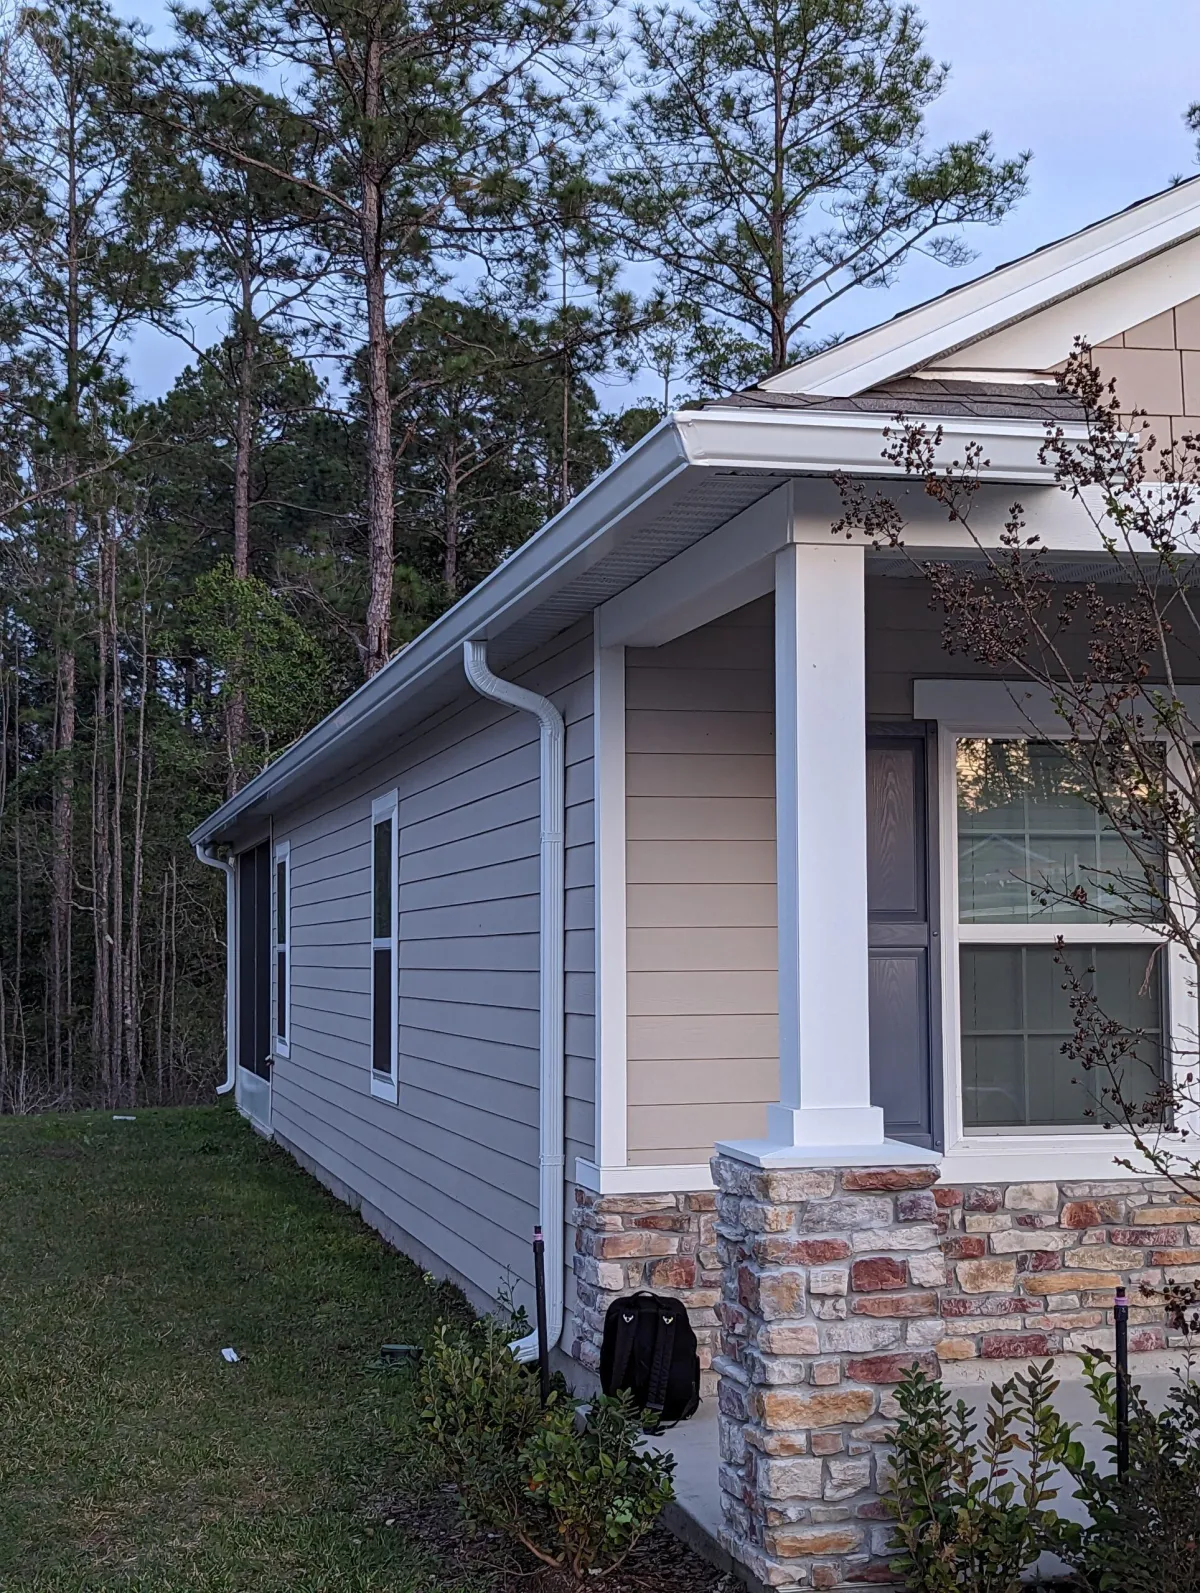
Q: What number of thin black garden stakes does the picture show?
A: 2